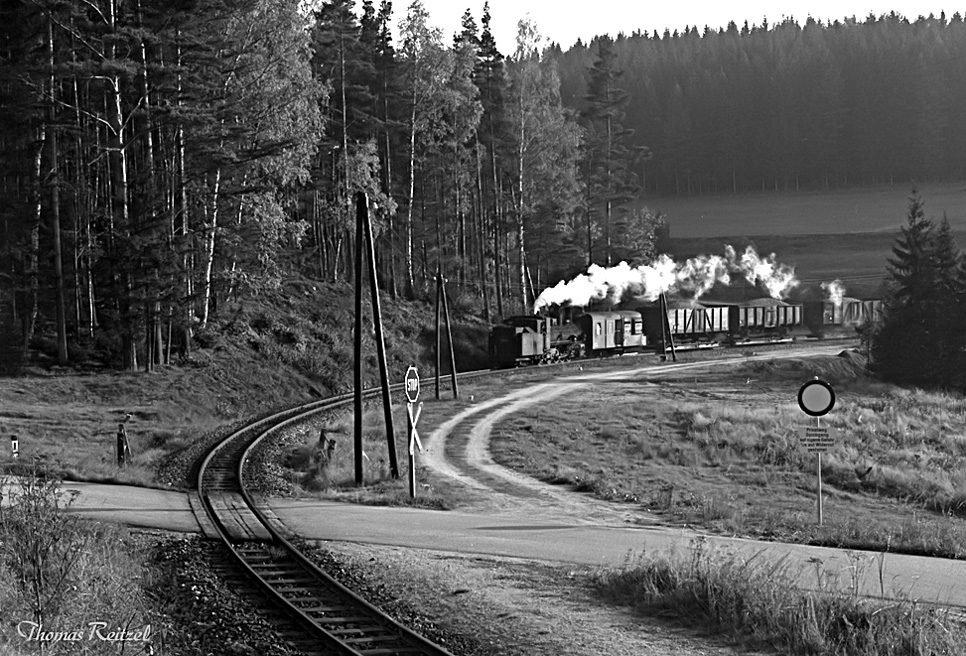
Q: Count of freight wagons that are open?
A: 3